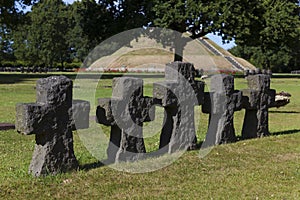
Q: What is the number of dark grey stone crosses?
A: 5